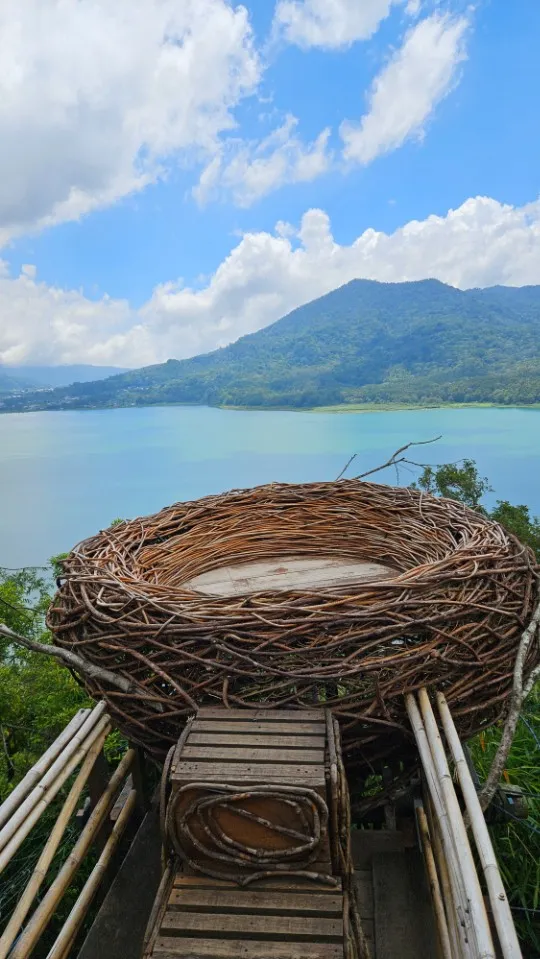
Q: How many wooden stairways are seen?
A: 1